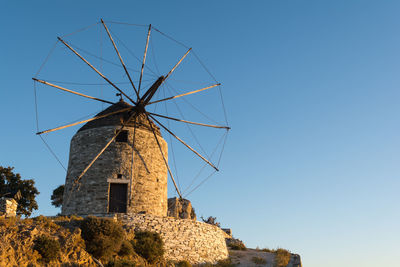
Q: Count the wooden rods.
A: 12